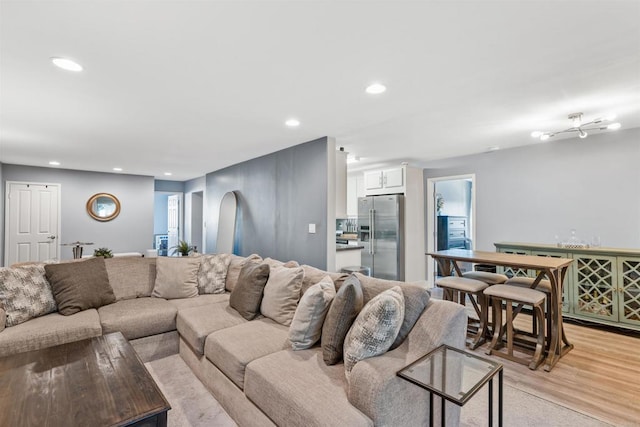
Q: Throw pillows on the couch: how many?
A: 9